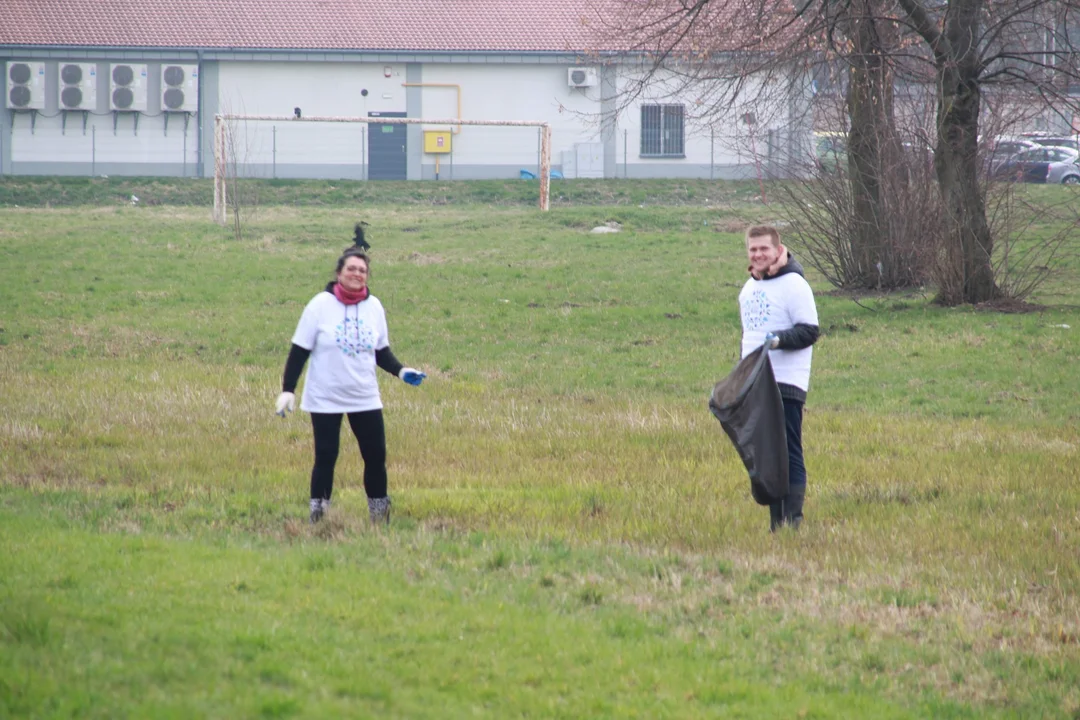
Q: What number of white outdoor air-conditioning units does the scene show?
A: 5